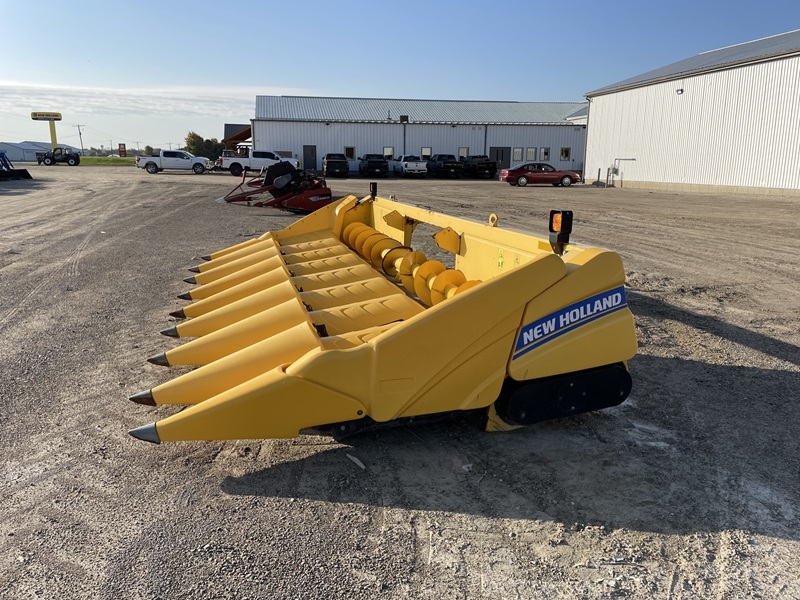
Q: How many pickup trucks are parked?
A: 7